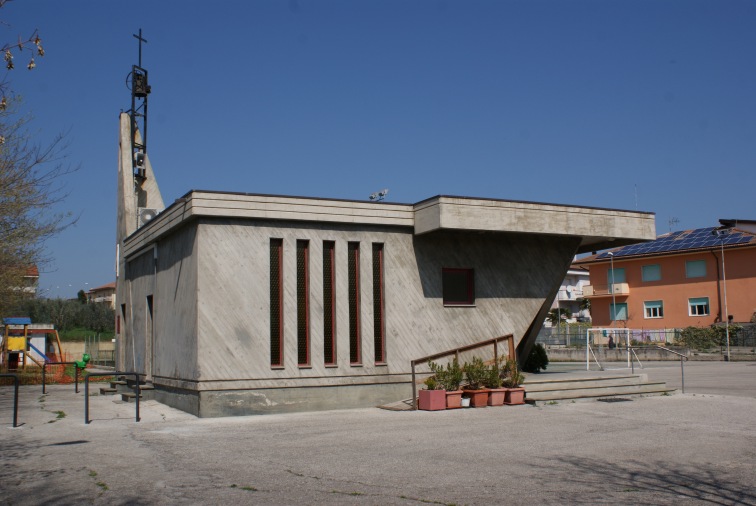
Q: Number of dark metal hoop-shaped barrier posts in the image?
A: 3